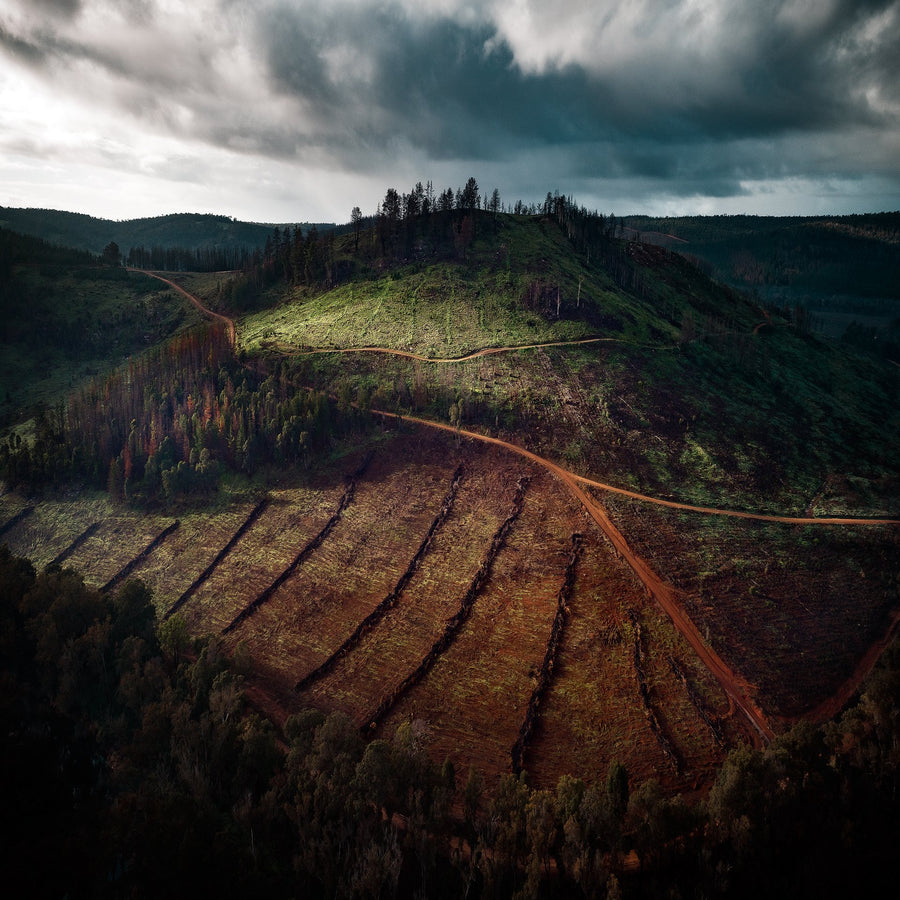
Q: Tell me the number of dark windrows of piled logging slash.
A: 10